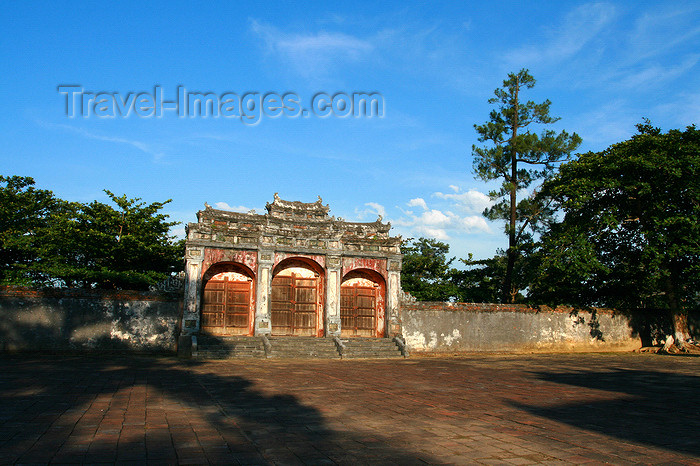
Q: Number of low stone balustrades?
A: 4